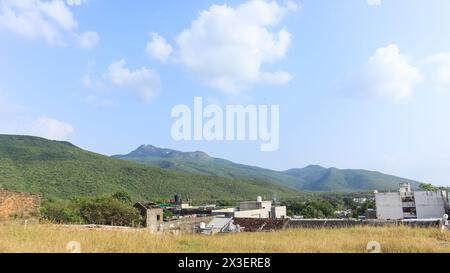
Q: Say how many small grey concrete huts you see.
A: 1